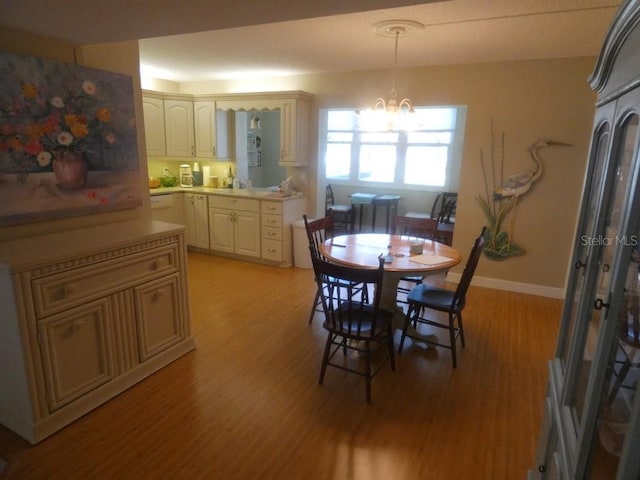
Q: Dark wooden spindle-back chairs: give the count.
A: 4